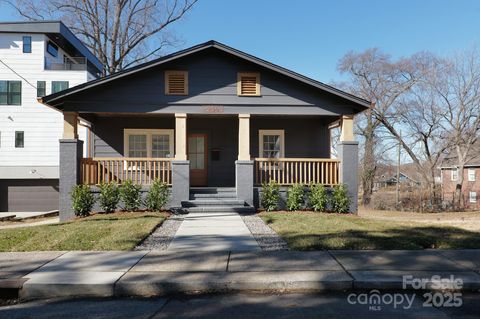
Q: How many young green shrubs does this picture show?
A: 8